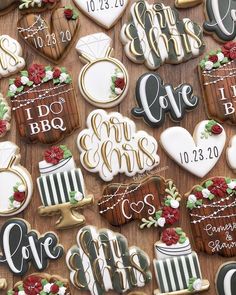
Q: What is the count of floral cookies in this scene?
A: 13